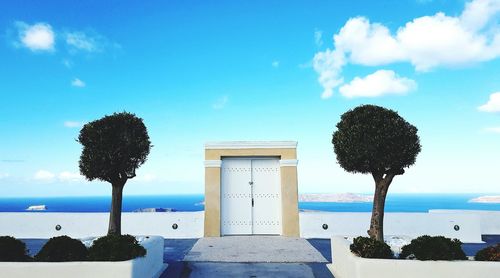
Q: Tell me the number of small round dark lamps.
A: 4